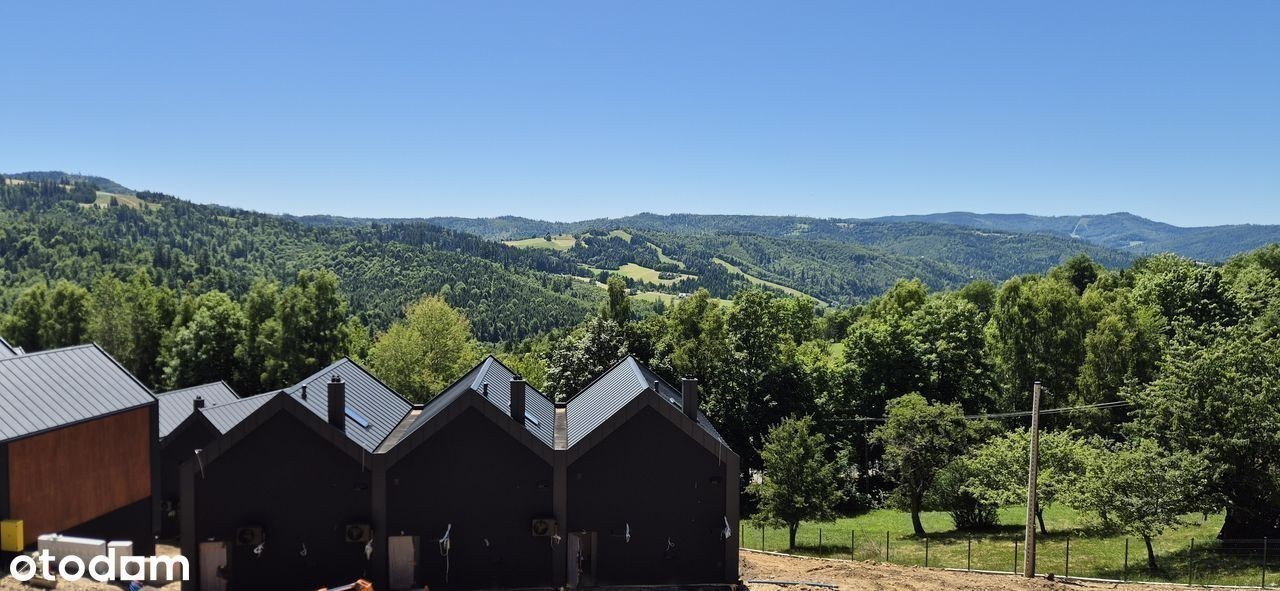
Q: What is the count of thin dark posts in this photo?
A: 12